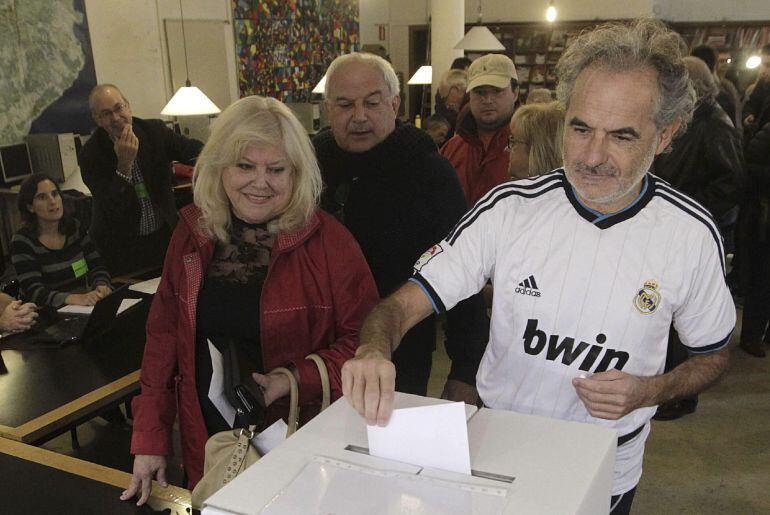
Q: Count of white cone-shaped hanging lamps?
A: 4